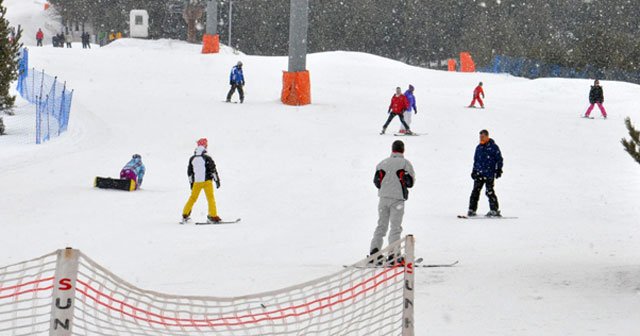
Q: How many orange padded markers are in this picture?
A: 4